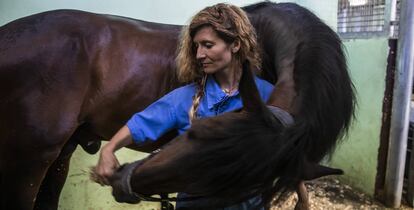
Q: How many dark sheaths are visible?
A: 1